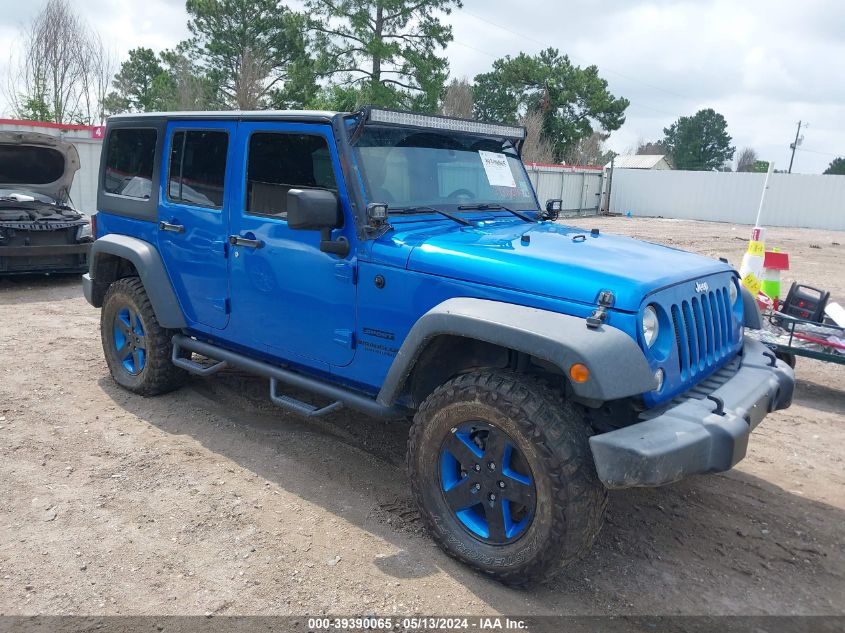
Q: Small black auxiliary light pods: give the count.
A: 2